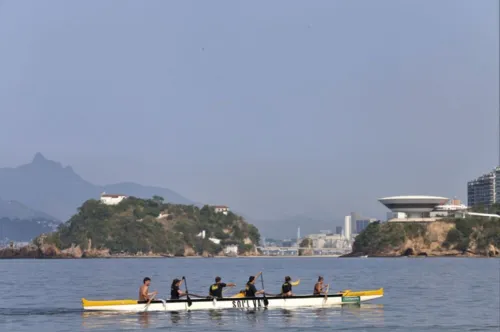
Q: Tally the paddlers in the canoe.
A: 6